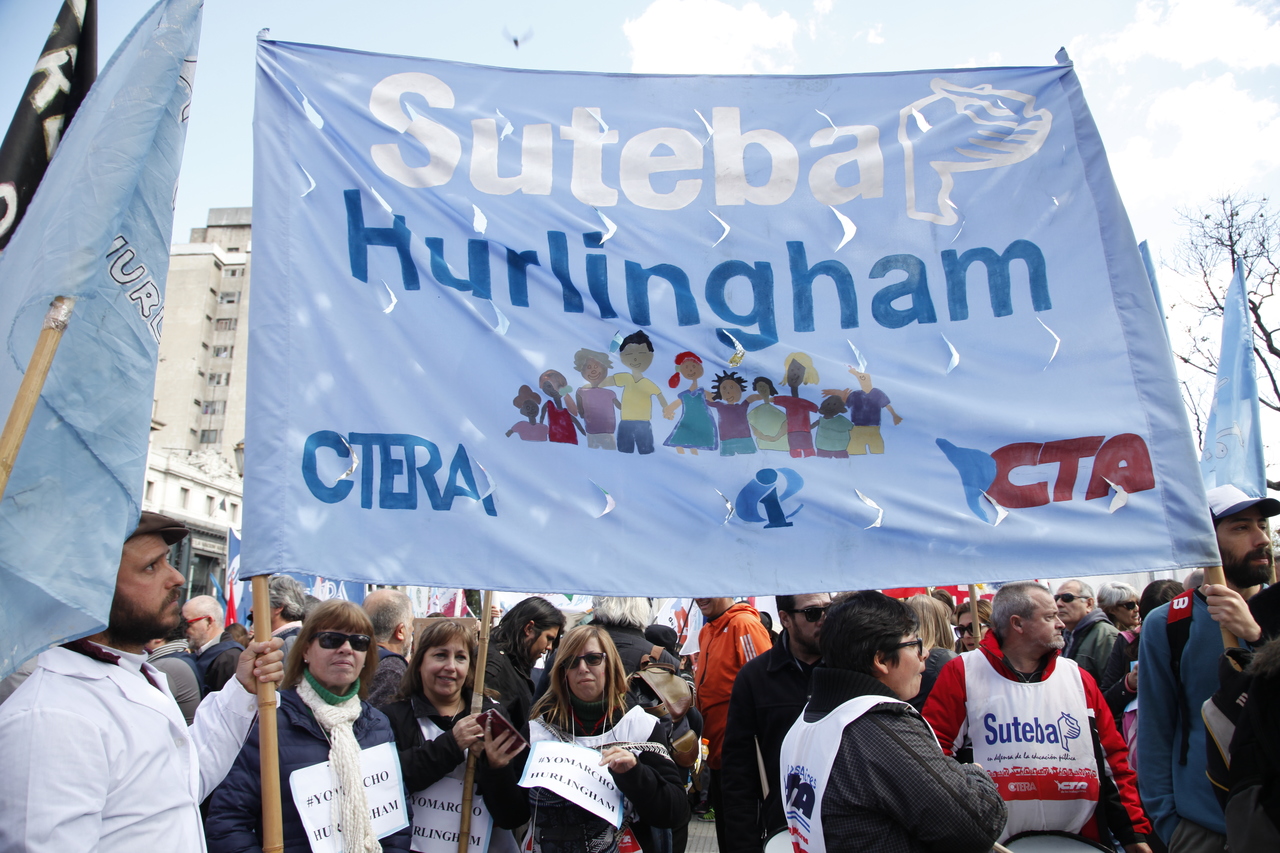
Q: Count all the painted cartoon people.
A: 10